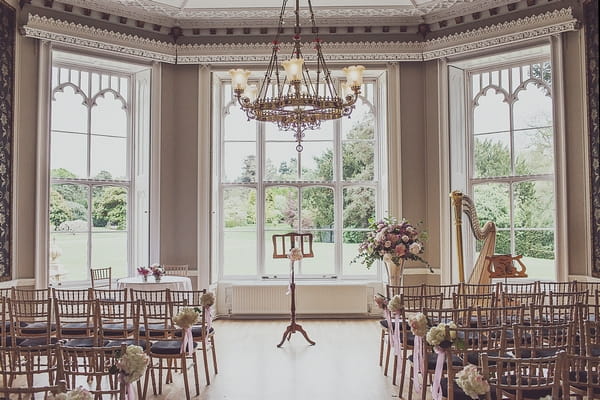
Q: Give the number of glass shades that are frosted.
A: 5